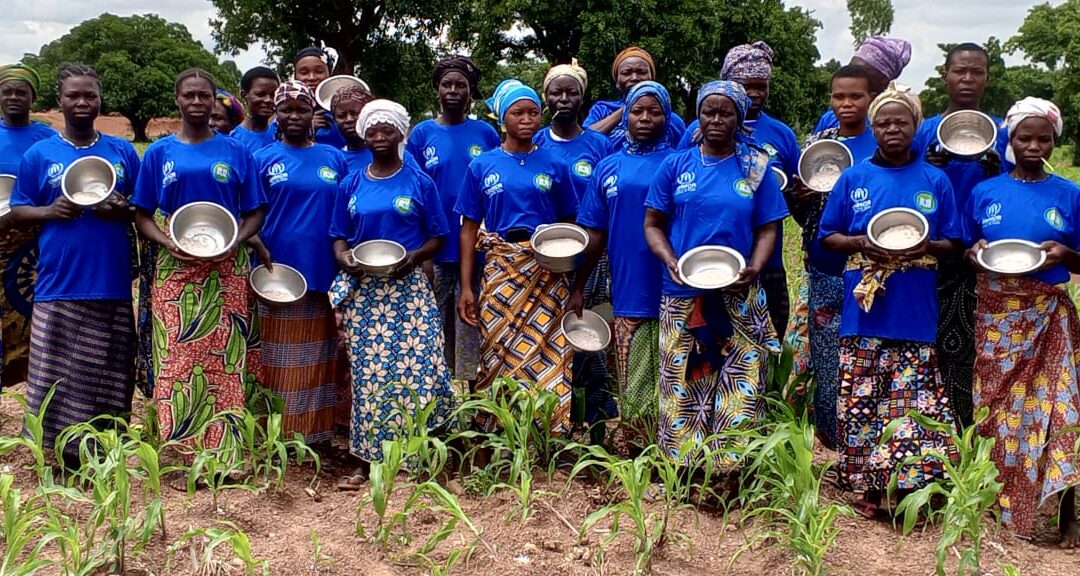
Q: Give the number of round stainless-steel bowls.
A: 14